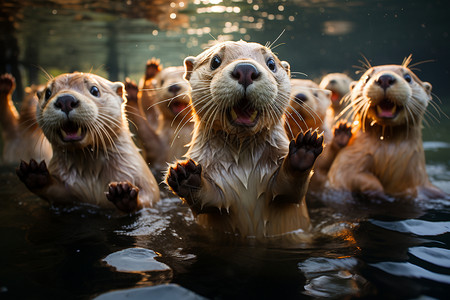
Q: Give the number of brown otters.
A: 7